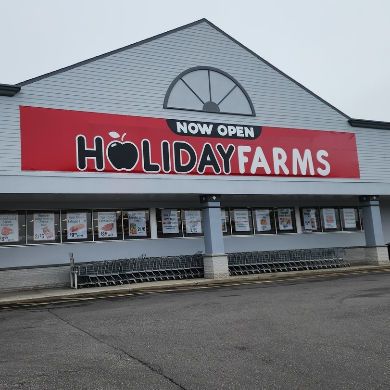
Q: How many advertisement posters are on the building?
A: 14